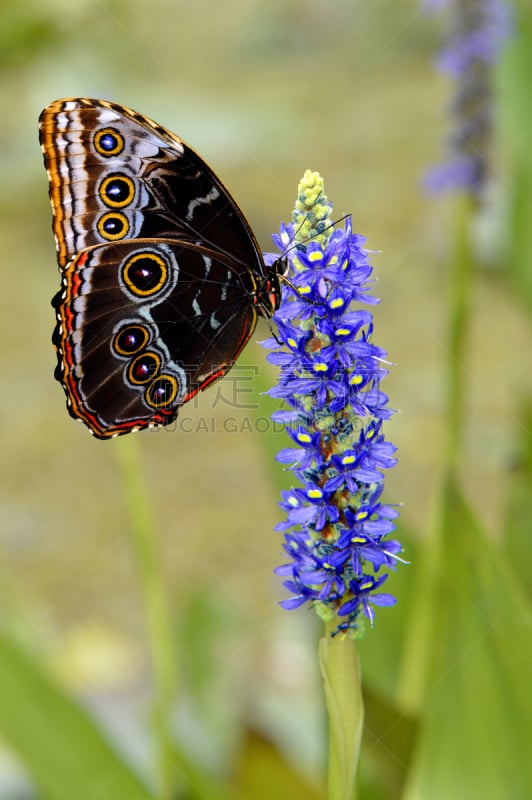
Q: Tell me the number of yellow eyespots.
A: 7